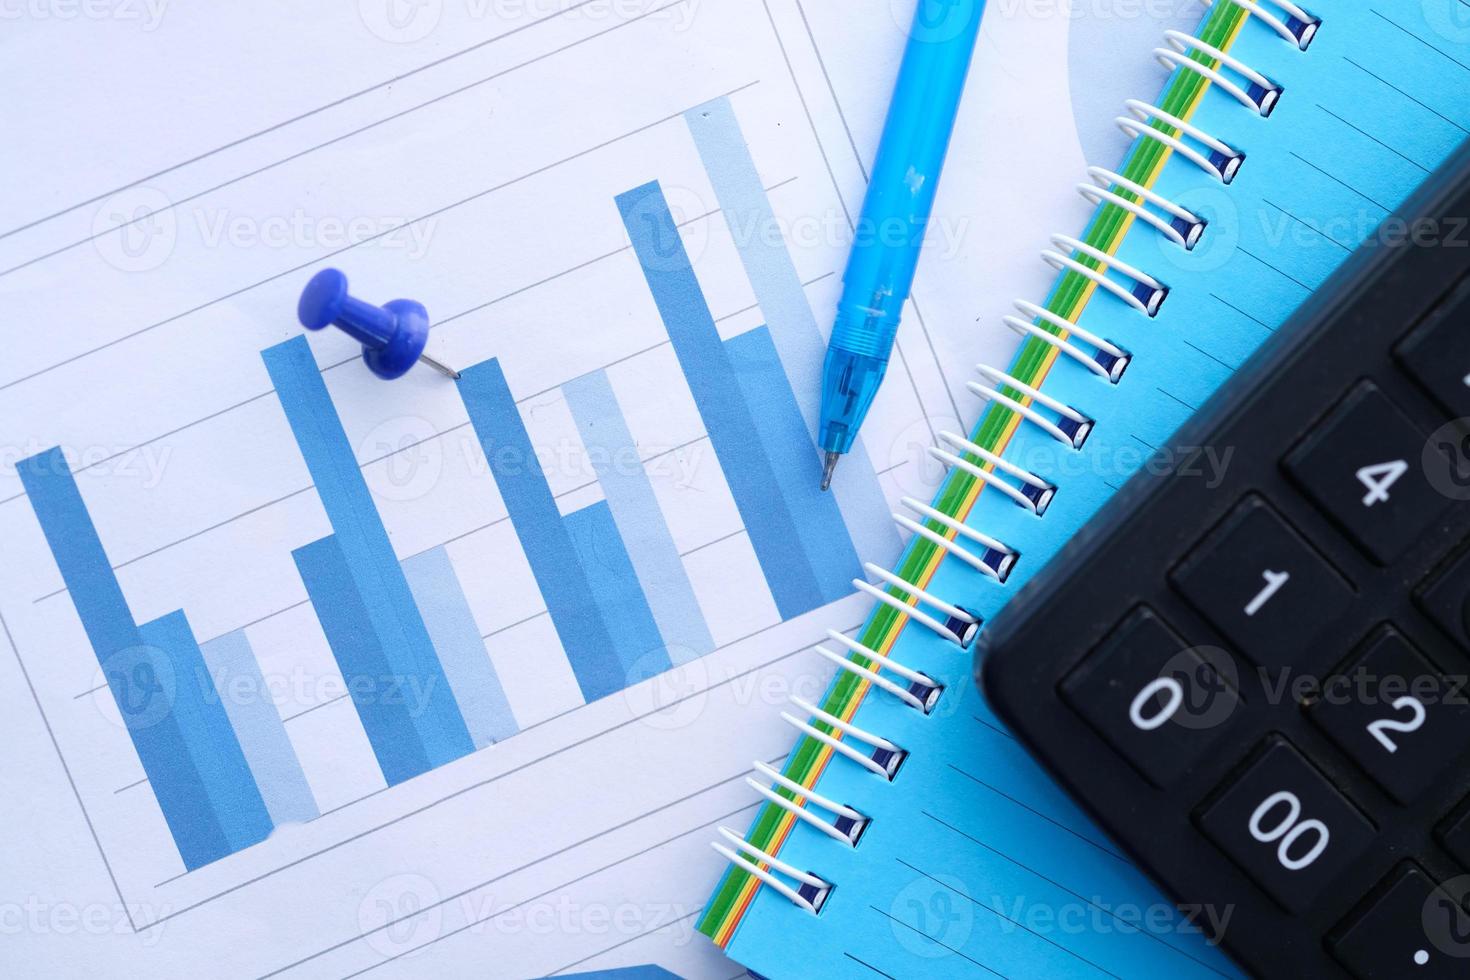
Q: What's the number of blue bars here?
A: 12